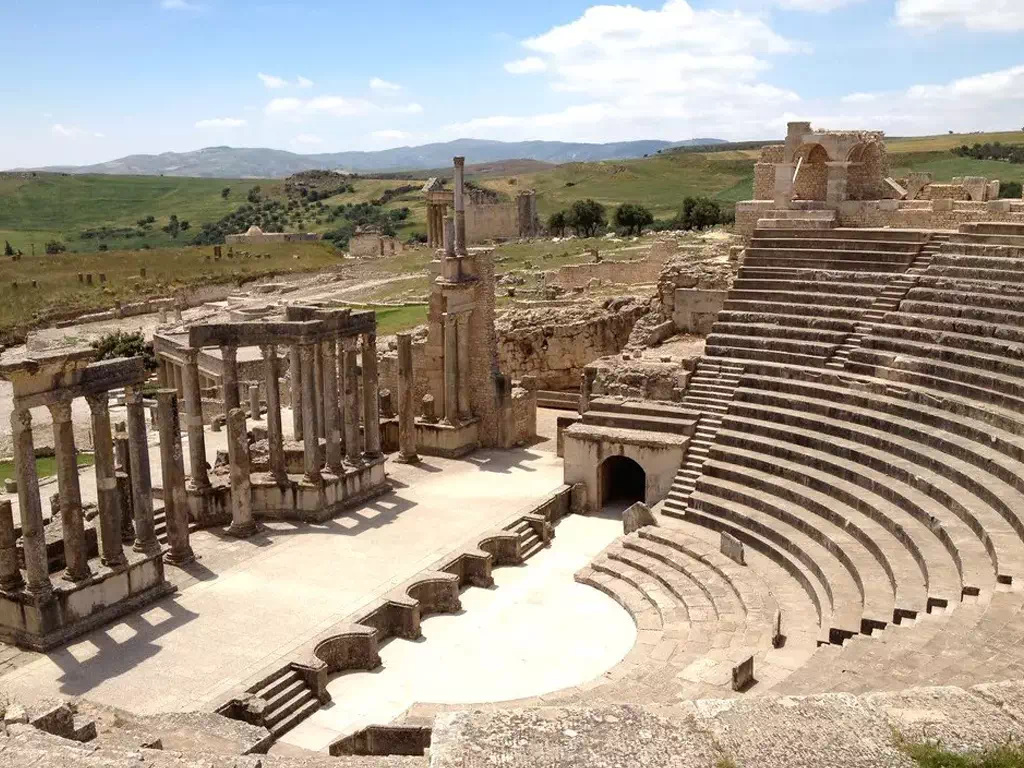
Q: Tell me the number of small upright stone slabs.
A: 4